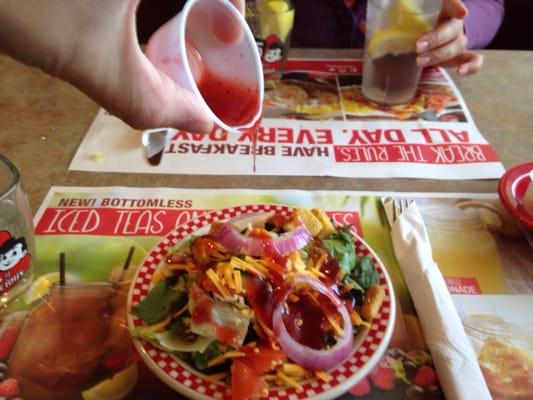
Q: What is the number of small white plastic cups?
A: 1